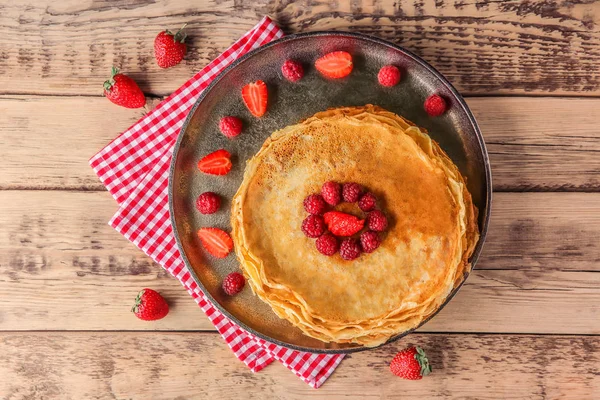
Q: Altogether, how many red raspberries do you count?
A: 15